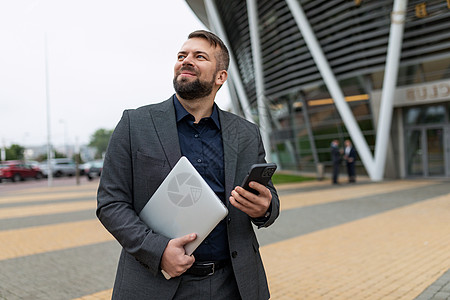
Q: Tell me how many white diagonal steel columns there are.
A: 4